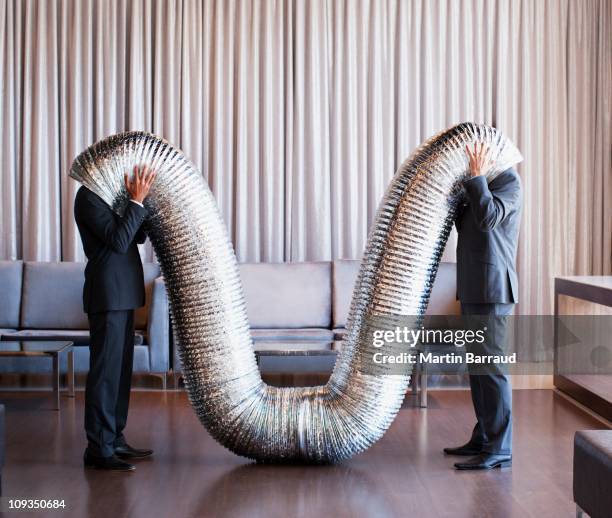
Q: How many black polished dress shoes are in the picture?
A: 4